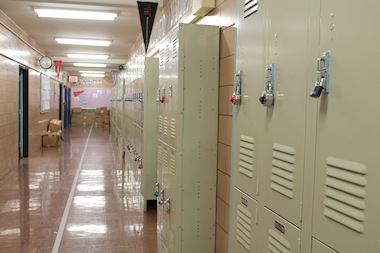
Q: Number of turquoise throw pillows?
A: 0